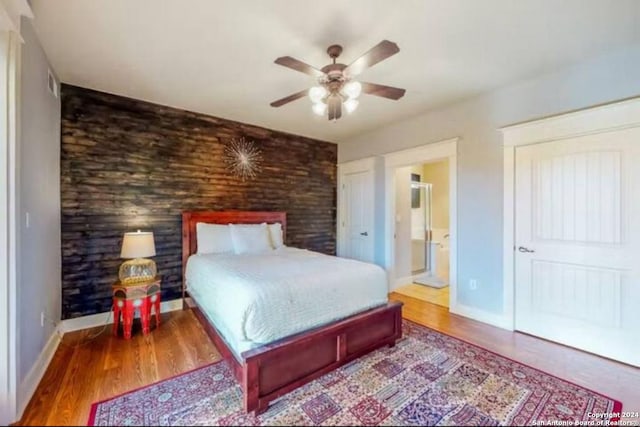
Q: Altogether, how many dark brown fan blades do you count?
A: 5